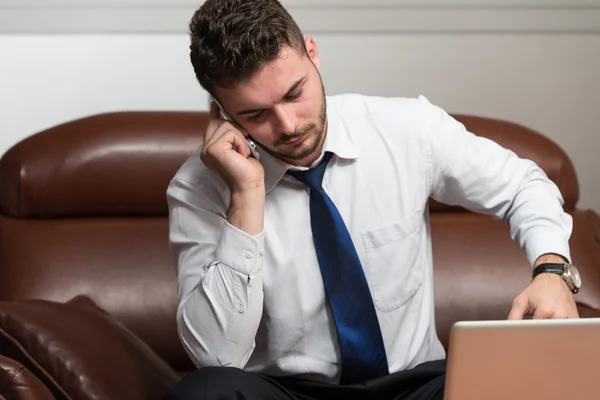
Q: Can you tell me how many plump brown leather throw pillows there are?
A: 1